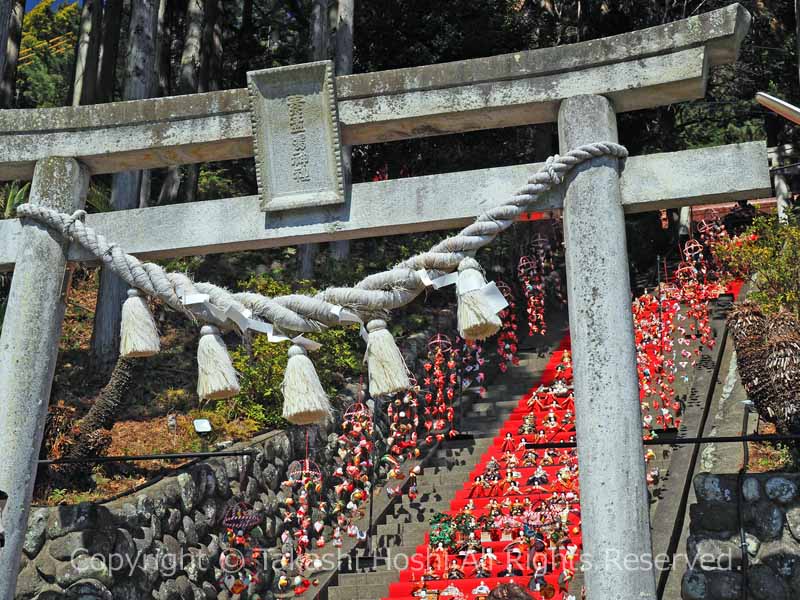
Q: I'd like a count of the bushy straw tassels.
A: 5